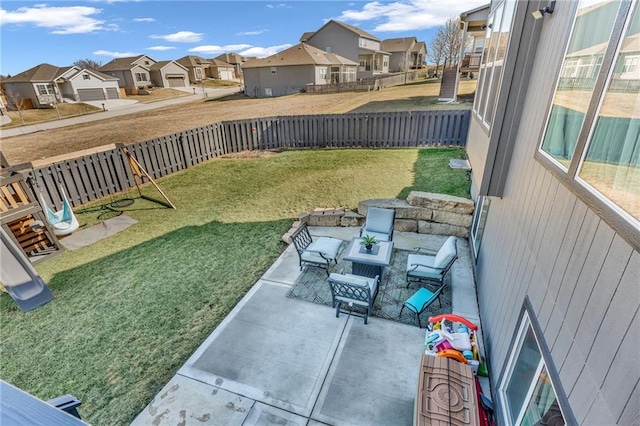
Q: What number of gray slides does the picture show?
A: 1